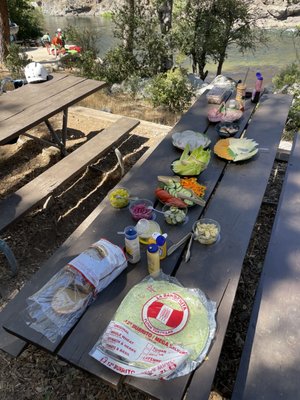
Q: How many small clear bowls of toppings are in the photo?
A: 4